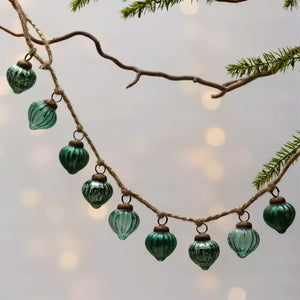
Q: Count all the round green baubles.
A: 9